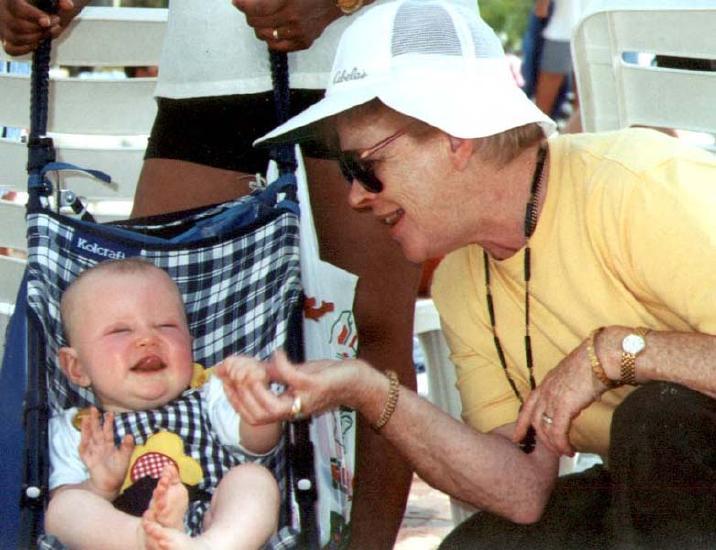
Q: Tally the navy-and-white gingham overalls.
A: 1